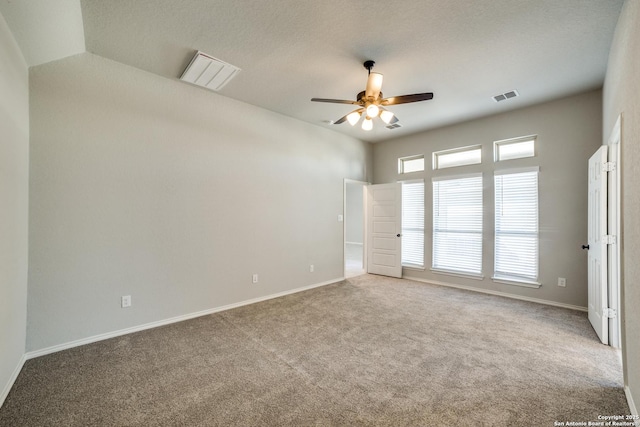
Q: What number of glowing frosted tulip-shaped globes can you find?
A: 4